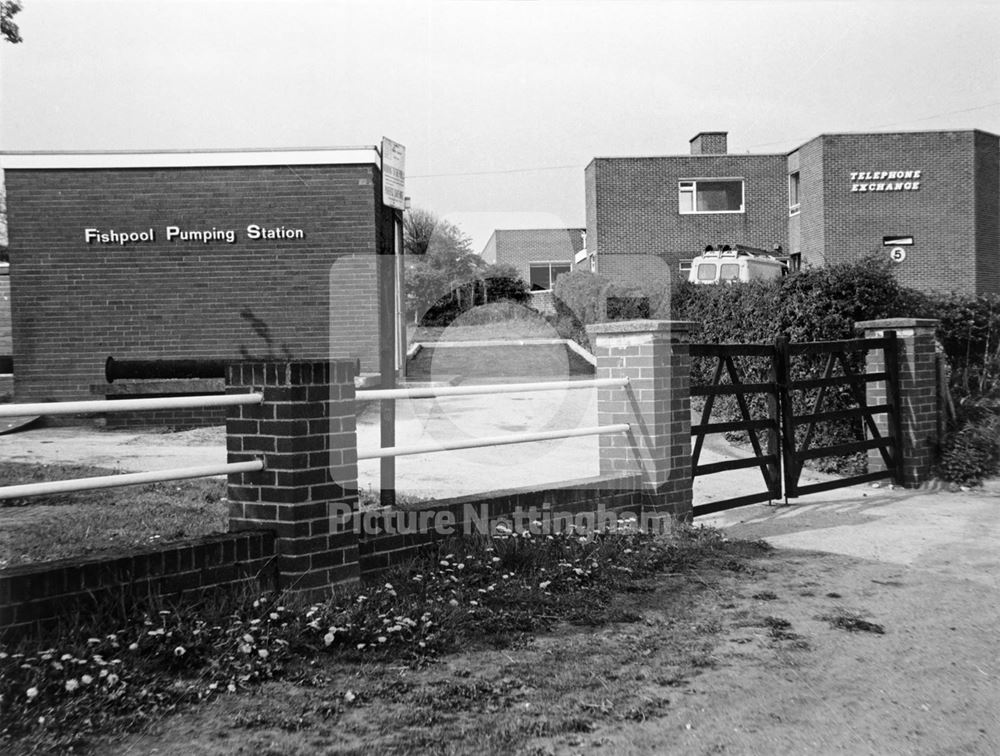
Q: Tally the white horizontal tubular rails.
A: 4